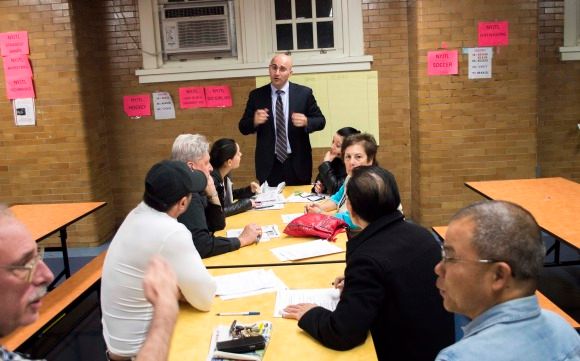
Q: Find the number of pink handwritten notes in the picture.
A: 8